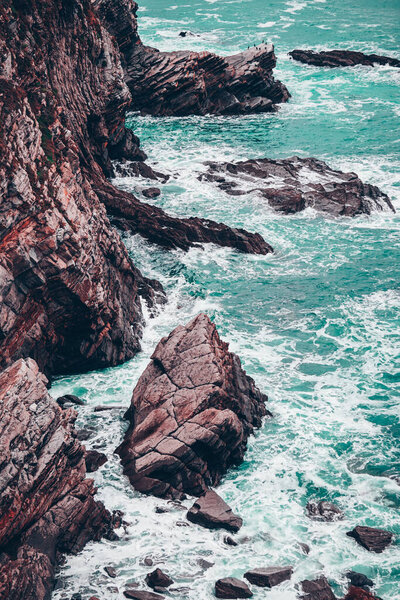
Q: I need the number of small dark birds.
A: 7